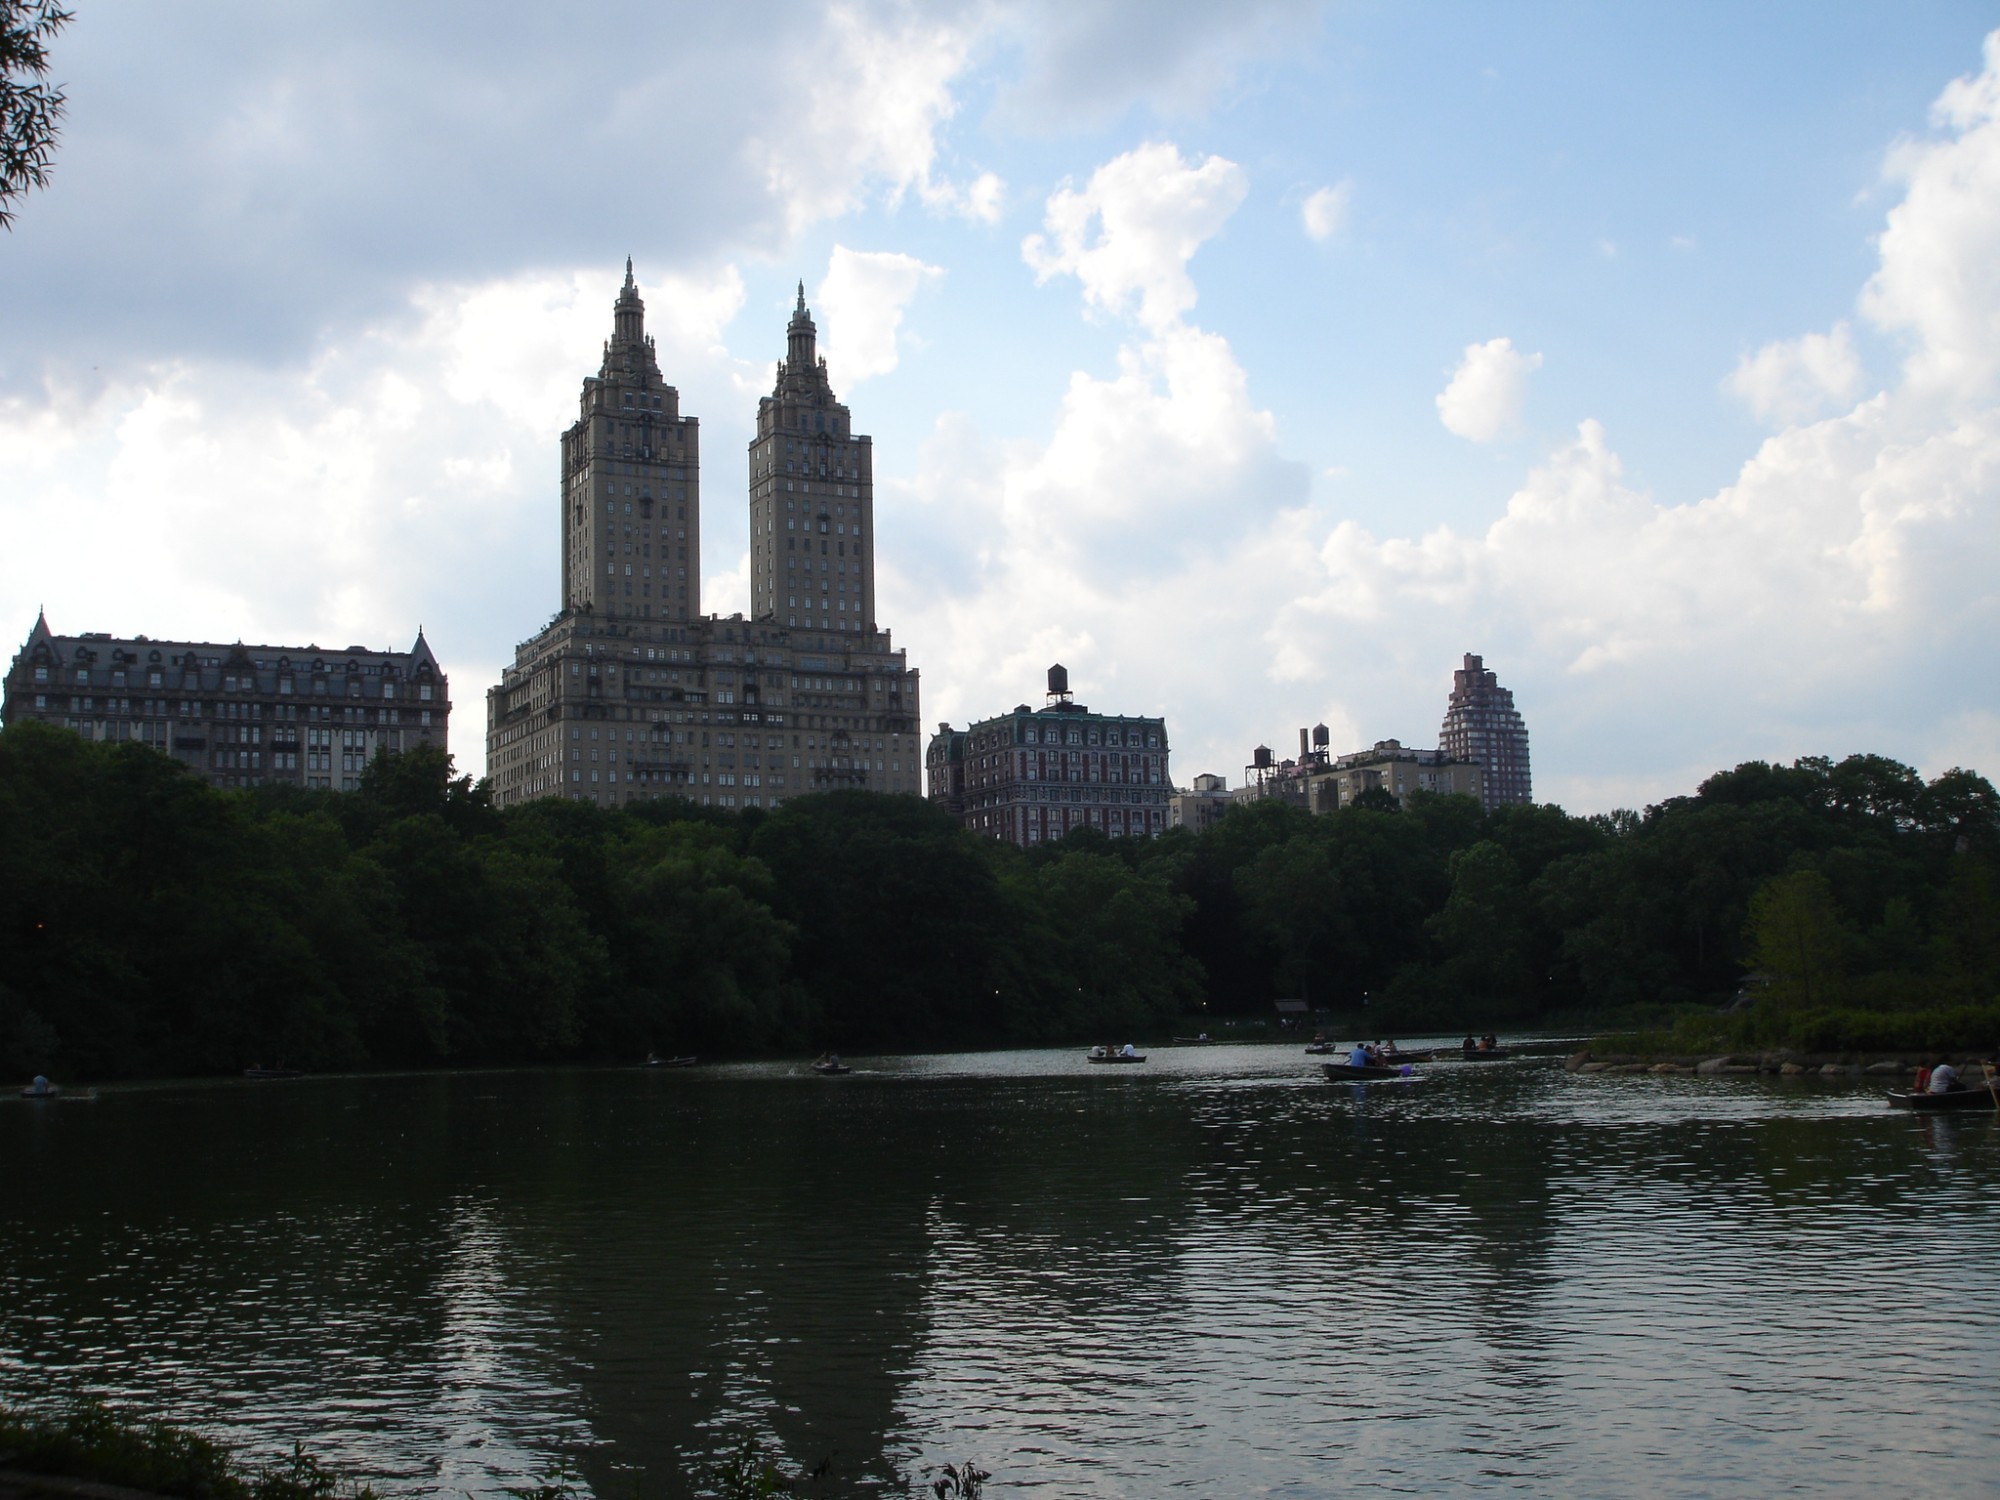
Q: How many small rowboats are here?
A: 11